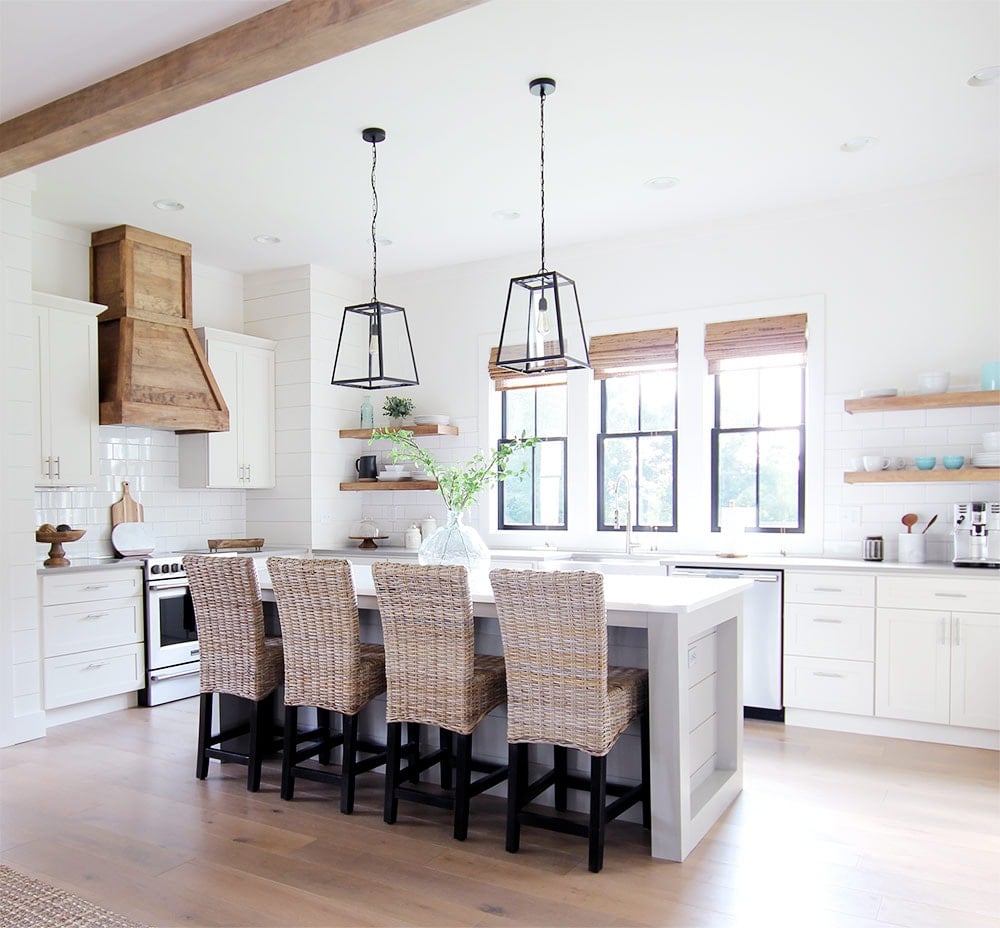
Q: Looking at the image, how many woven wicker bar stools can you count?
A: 4